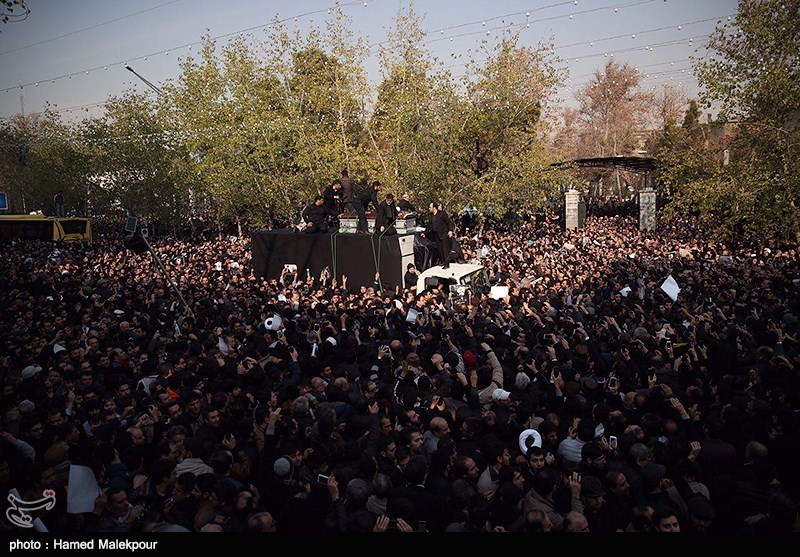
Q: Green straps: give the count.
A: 4